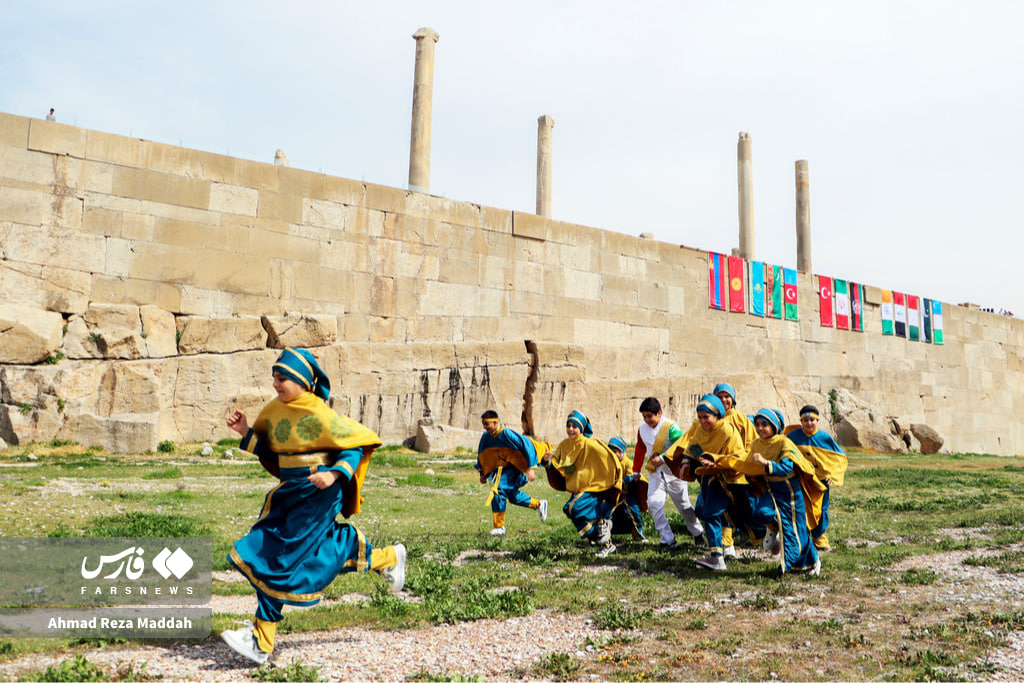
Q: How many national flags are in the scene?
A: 13